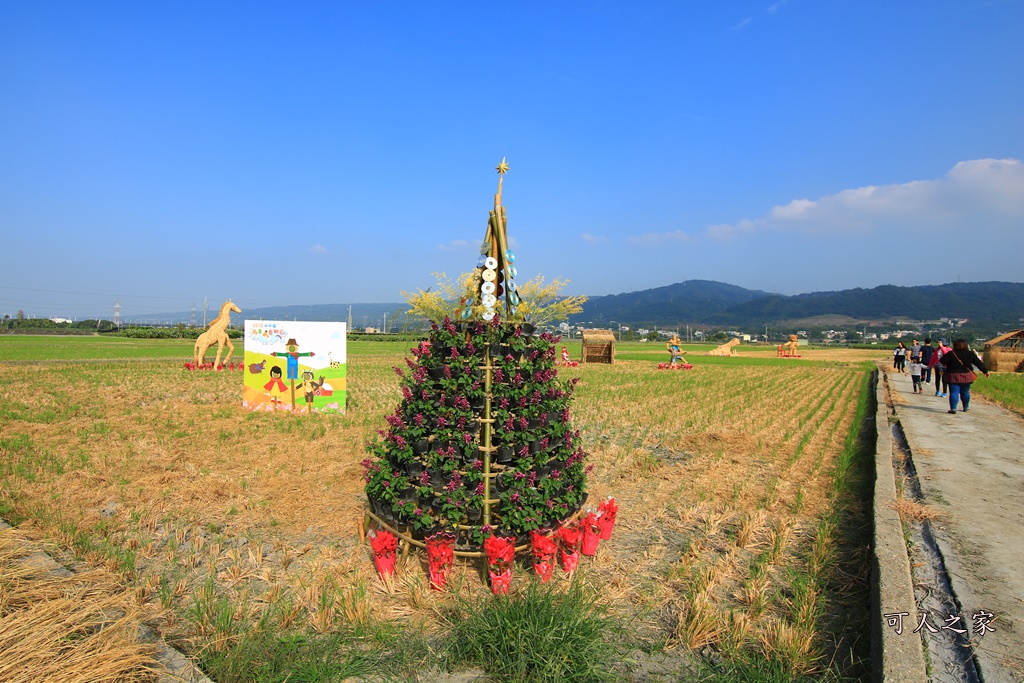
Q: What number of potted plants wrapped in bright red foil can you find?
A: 7